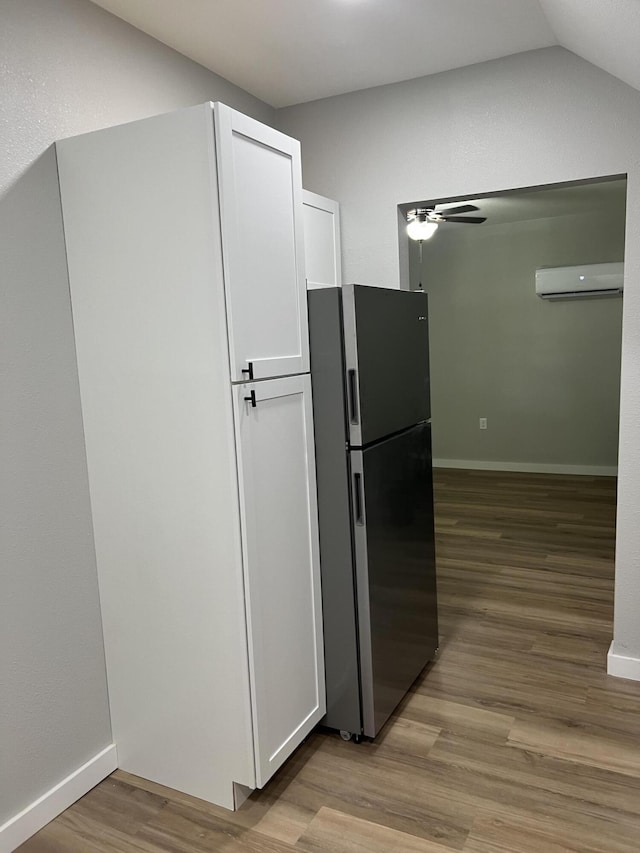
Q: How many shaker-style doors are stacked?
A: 2